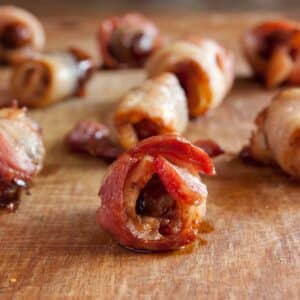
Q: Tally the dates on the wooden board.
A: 9